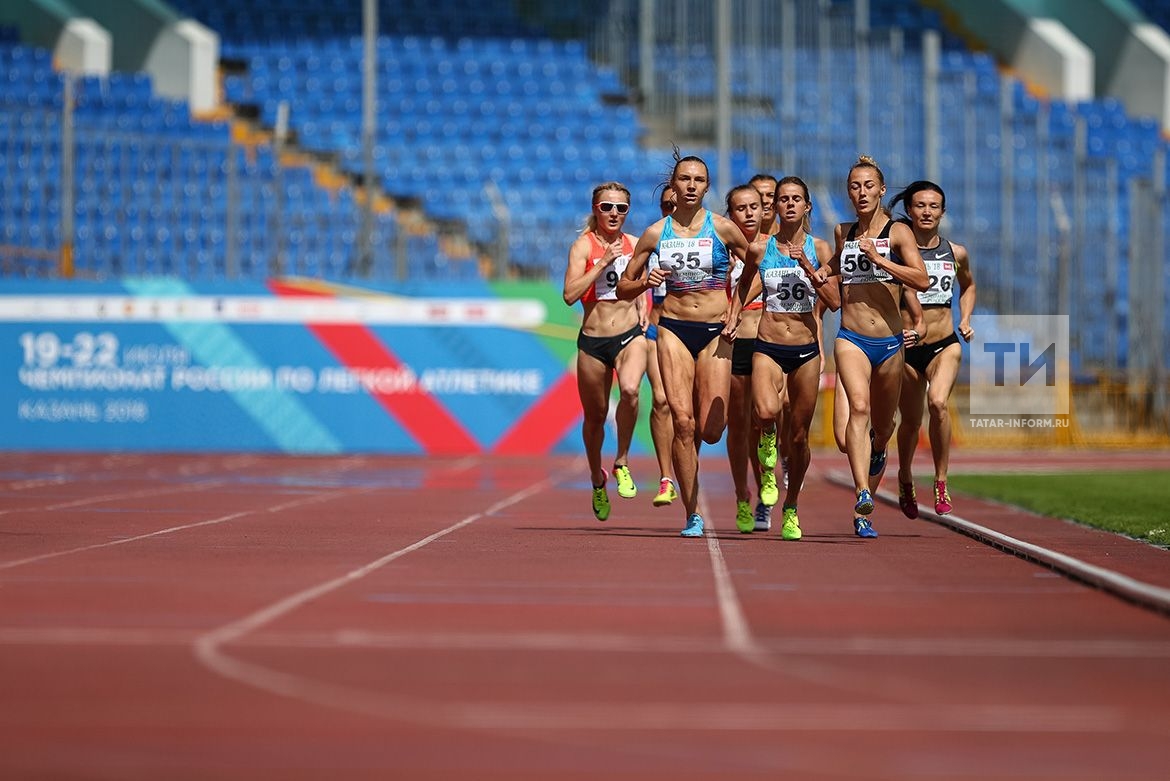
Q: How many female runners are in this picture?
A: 8